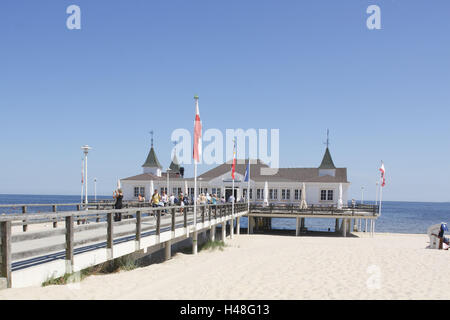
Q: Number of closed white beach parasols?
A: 6